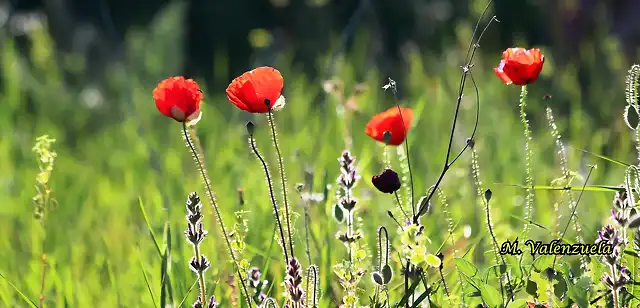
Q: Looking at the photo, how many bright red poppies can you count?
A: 4